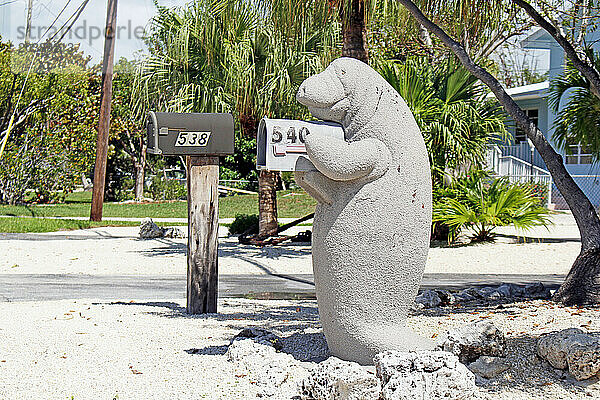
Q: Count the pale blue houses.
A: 1